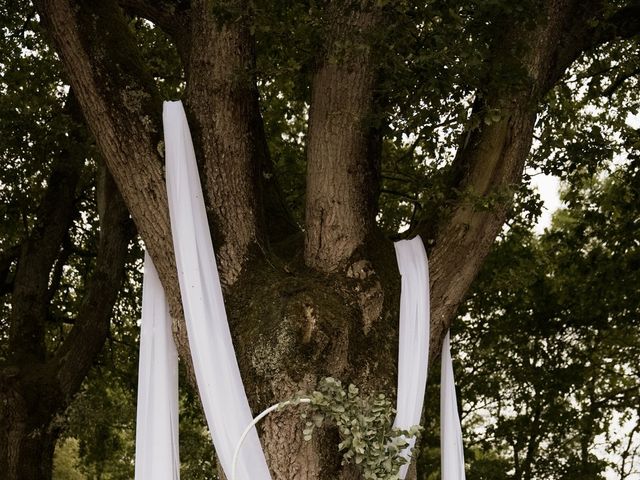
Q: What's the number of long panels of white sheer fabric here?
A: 4